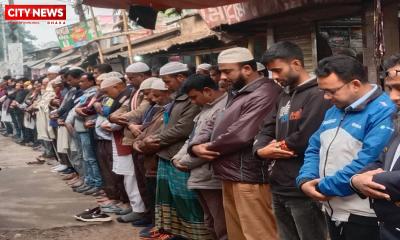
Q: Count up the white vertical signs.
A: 1